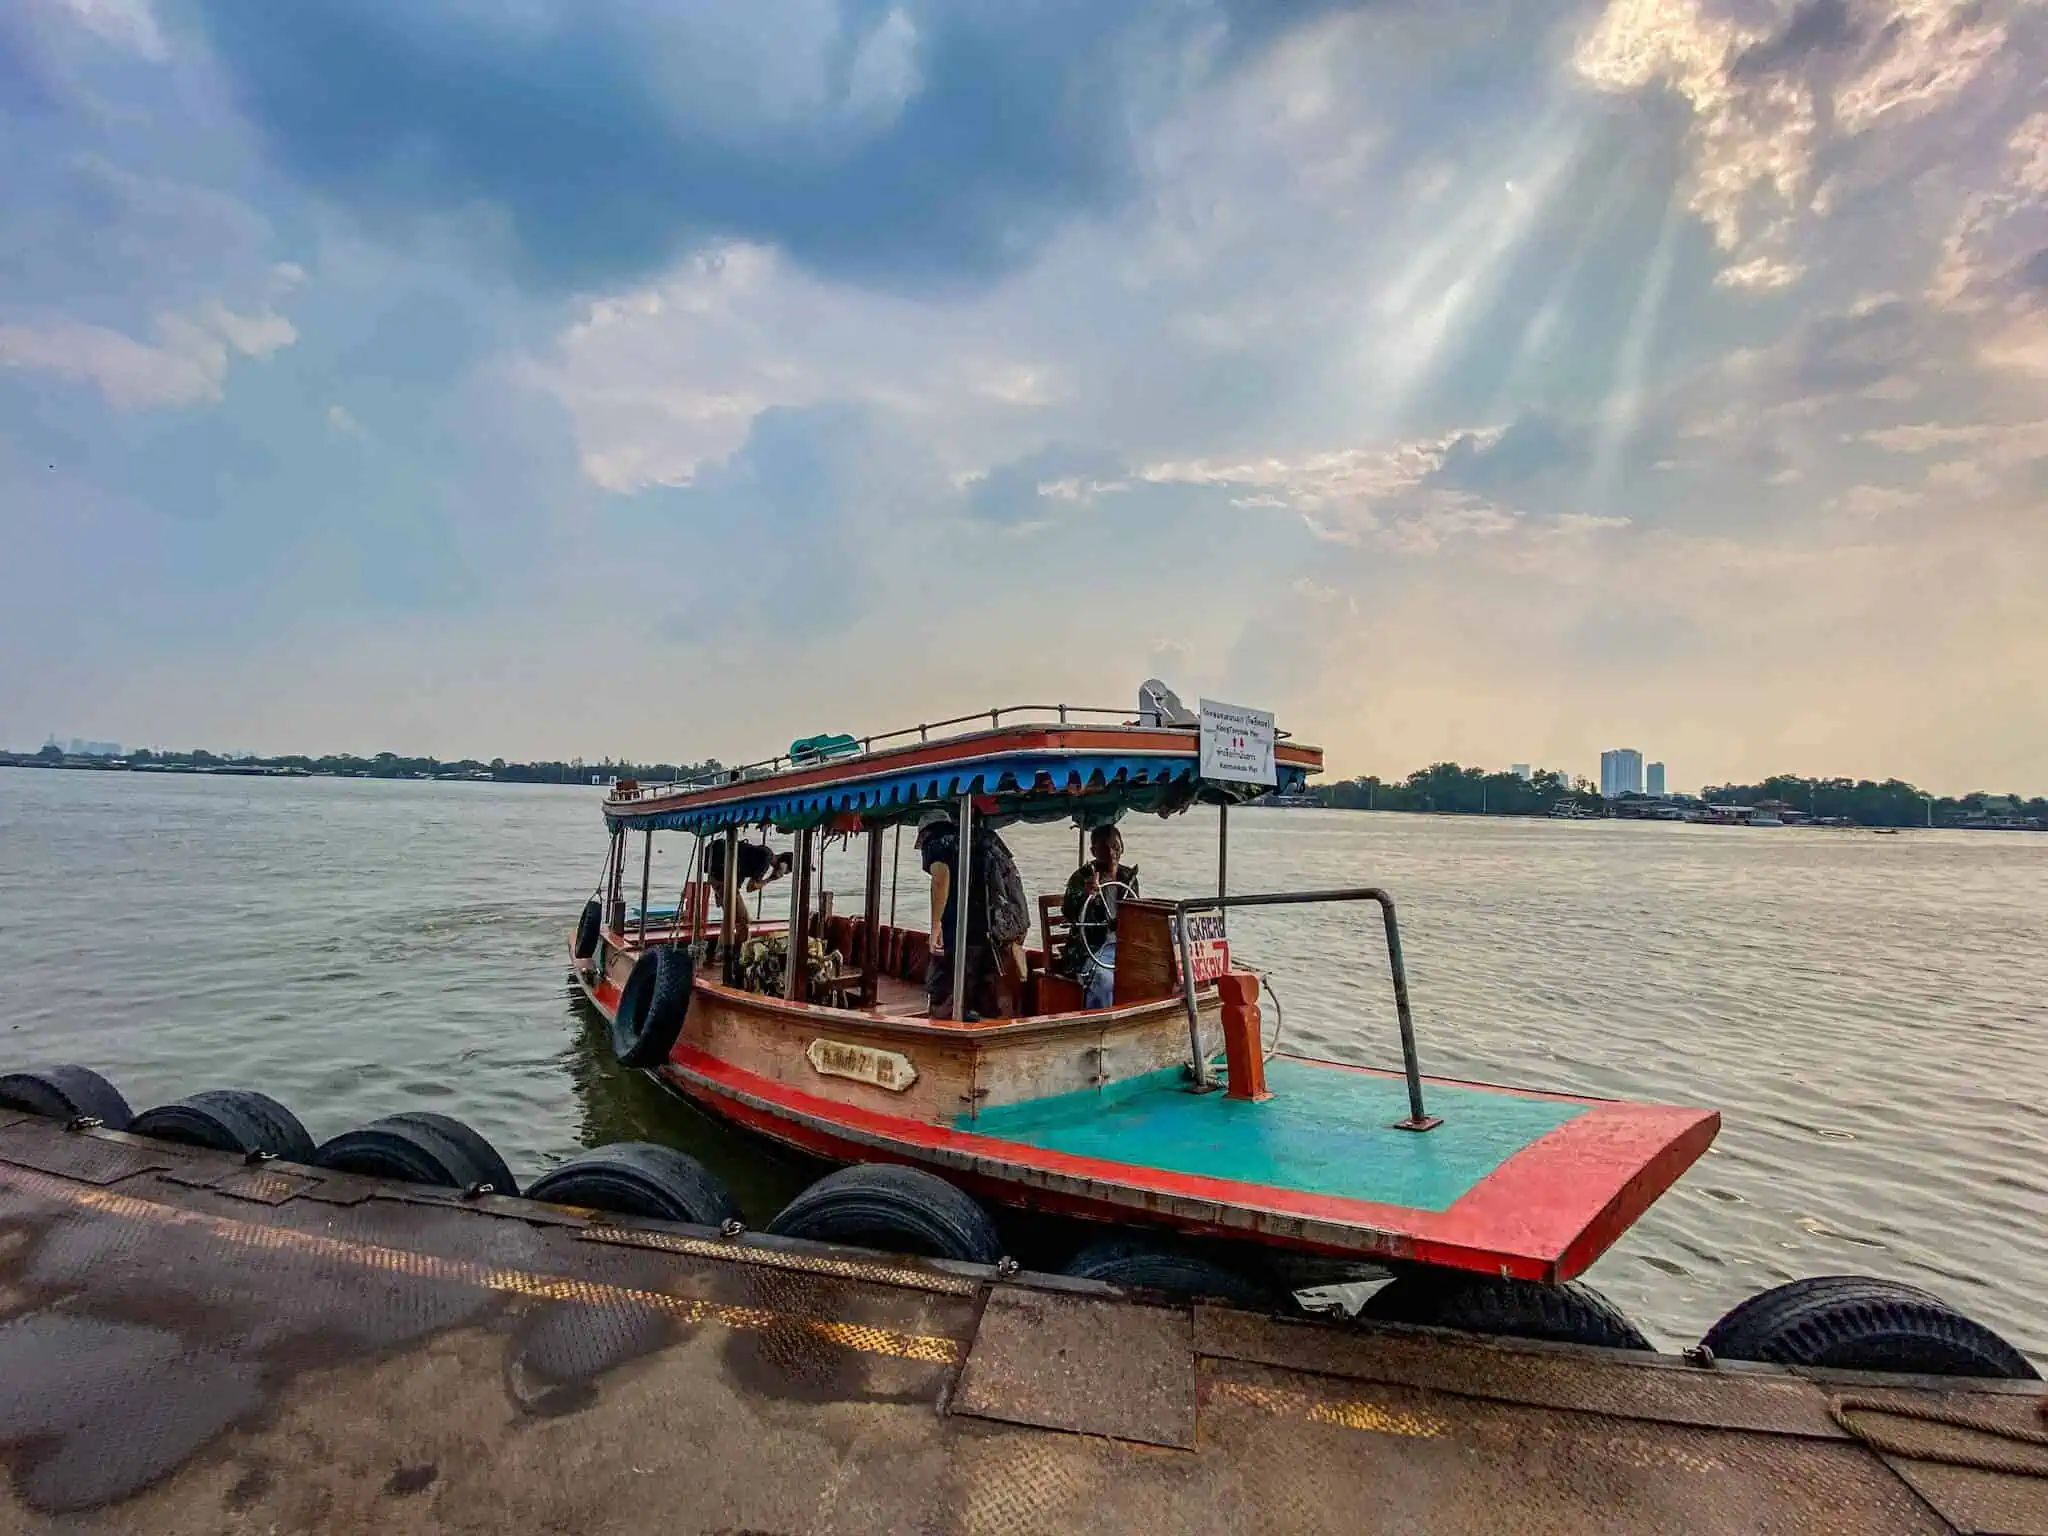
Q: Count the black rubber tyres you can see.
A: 10